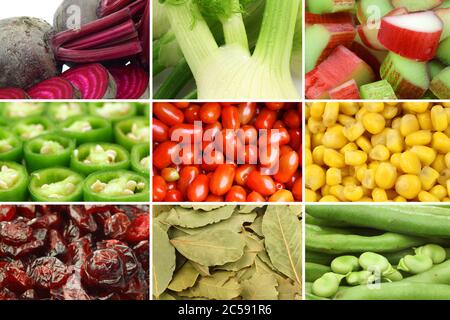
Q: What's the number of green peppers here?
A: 13